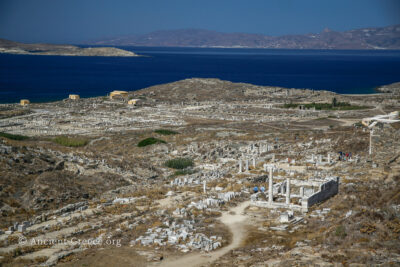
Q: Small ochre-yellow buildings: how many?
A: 4